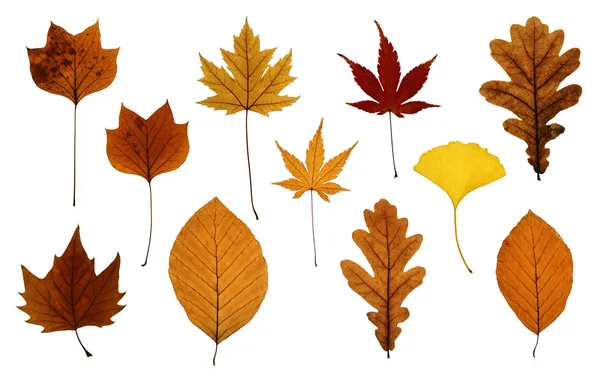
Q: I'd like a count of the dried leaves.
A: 11